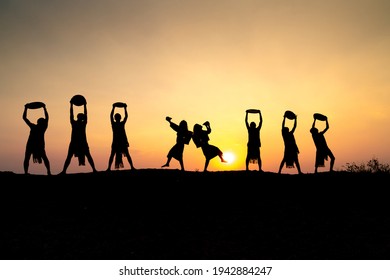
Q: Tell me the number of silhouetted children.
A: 8